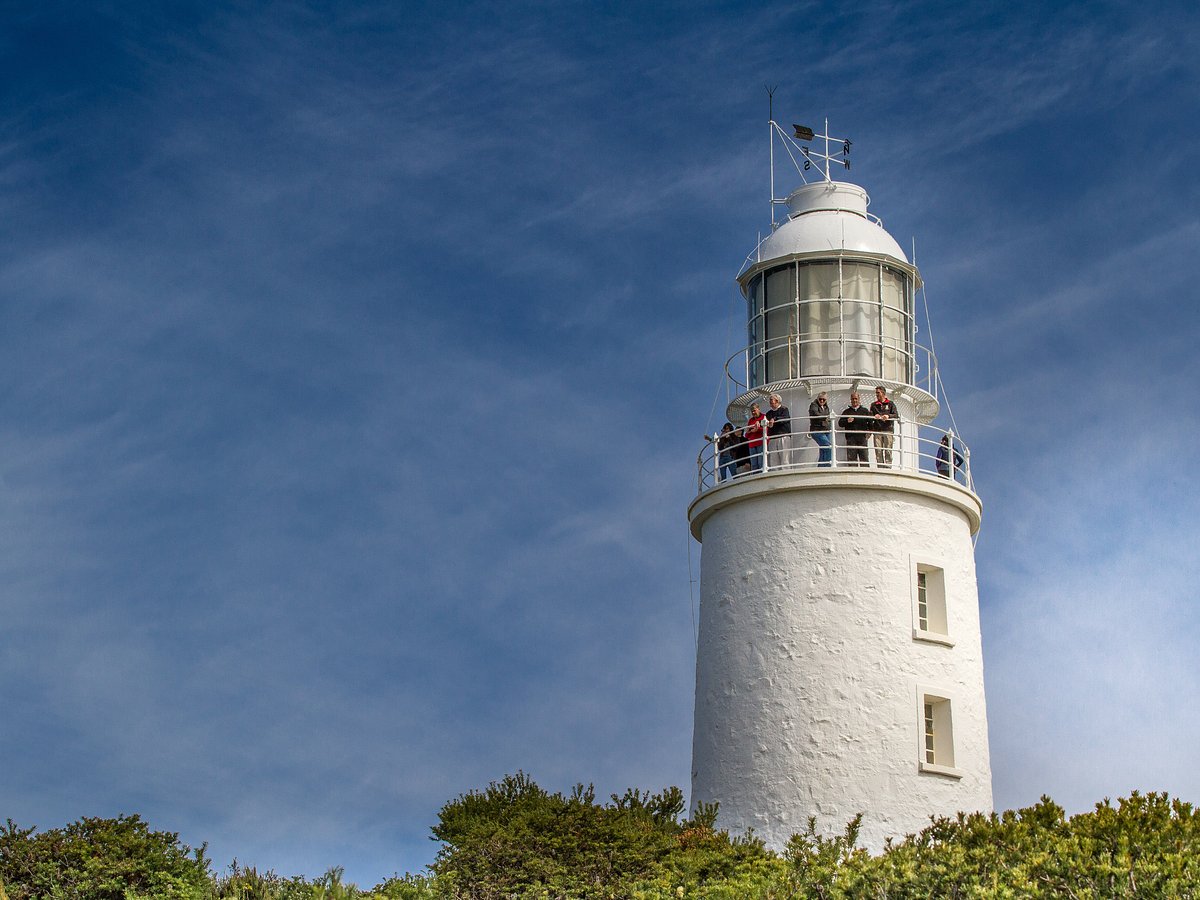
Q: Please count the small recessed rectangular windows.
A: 2